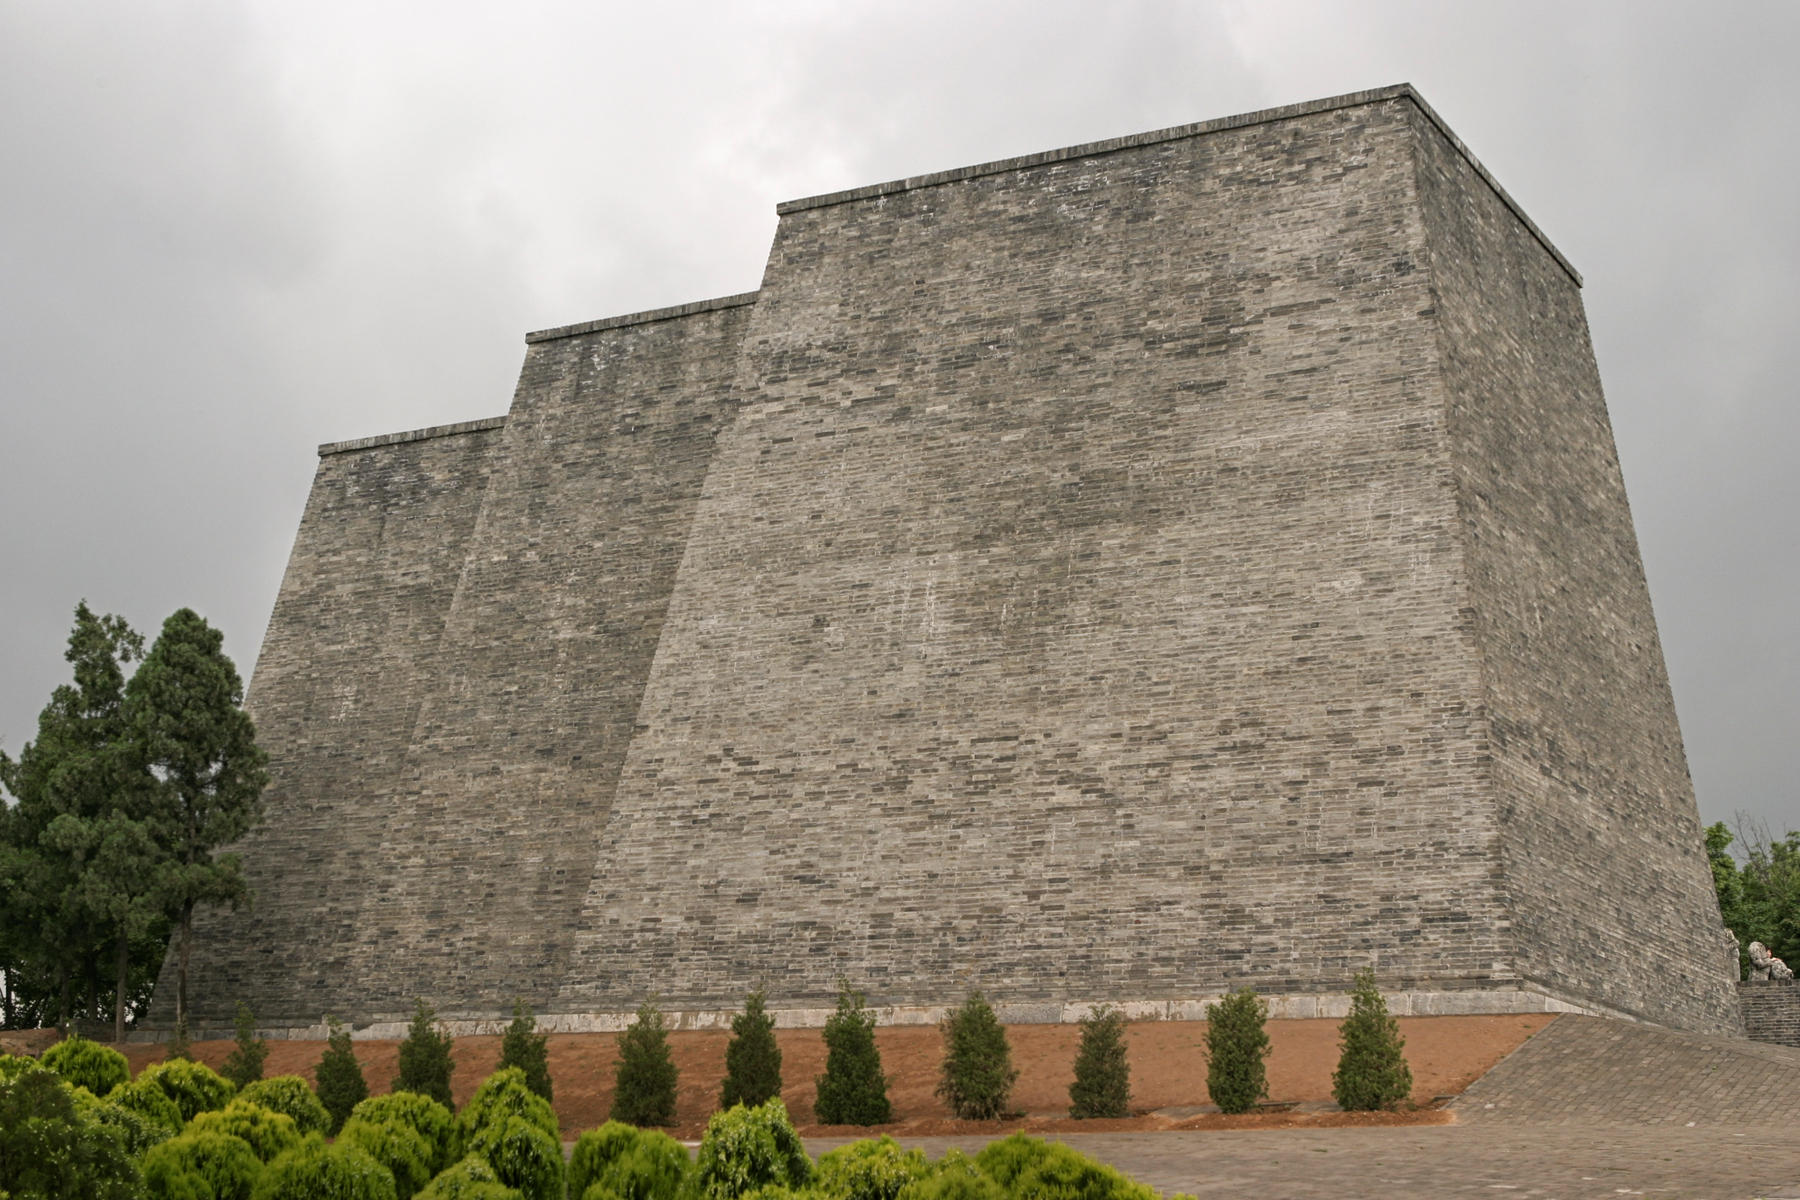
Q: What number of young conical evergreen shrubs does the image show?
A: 12